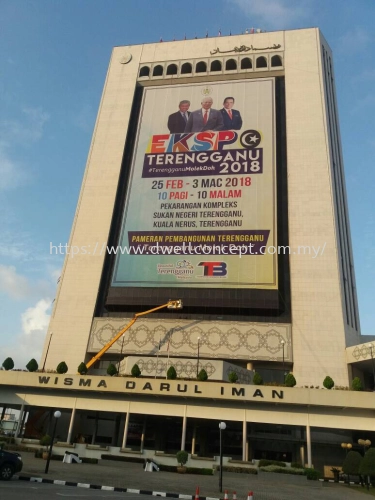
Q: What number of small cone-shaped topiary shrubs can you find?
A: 13